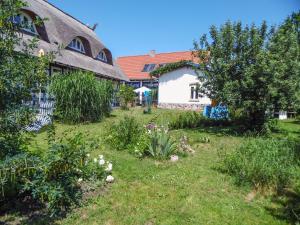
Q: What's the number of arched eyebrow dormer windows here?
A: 3